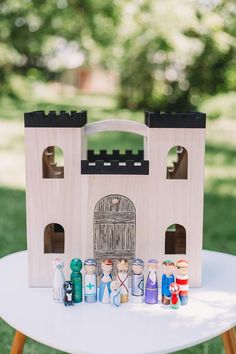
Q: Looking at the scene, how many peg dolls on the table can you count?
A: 12